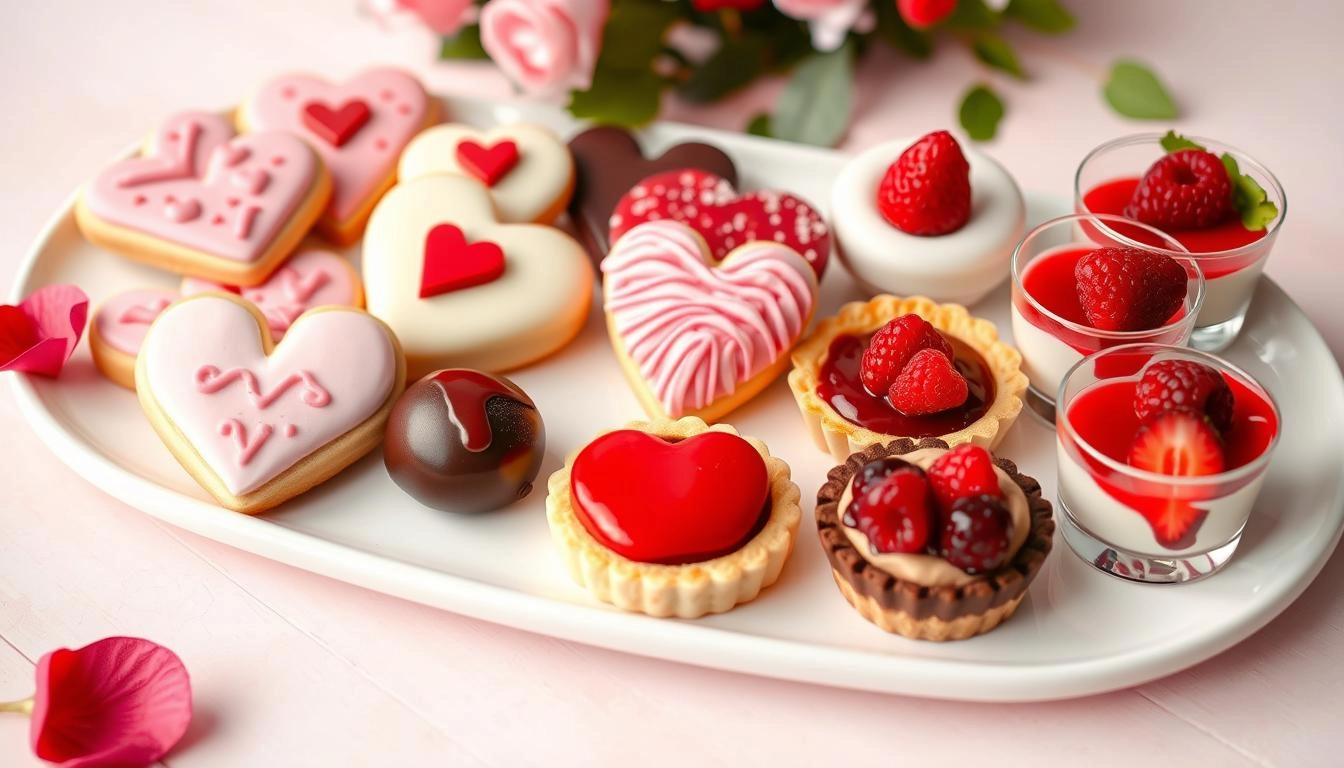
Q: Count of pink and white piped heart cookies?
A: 1